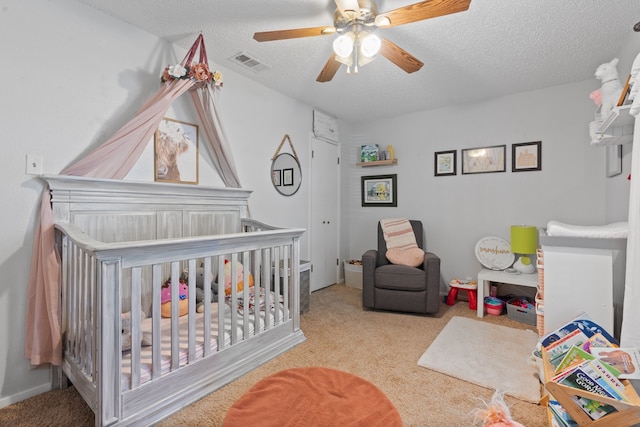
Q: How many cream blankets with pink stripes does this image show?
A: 1